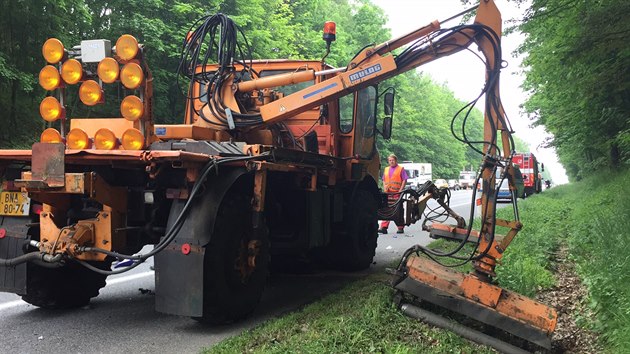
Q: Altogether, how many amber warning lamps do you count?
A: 13